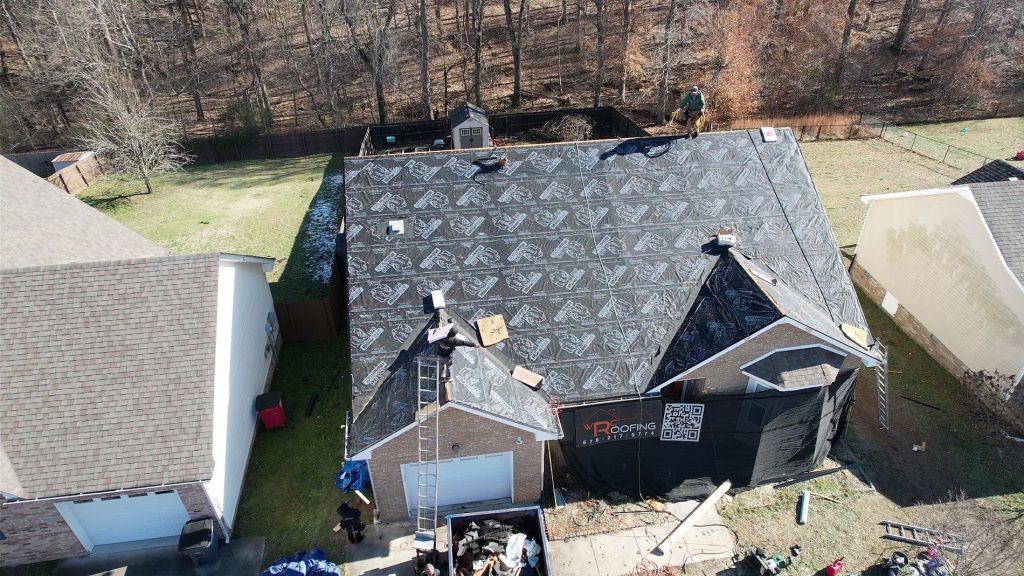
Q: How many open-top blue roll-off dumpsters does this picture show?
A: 1